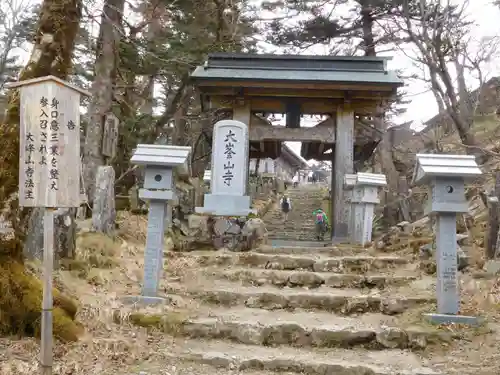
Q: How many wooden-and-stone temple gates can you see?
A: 1